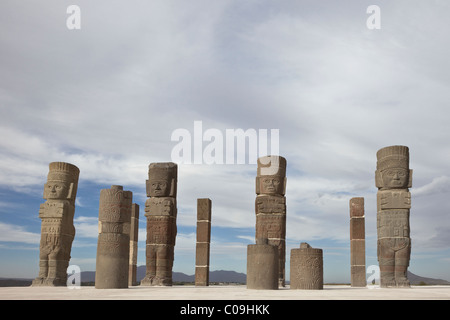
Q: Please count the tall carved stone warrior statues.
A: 4